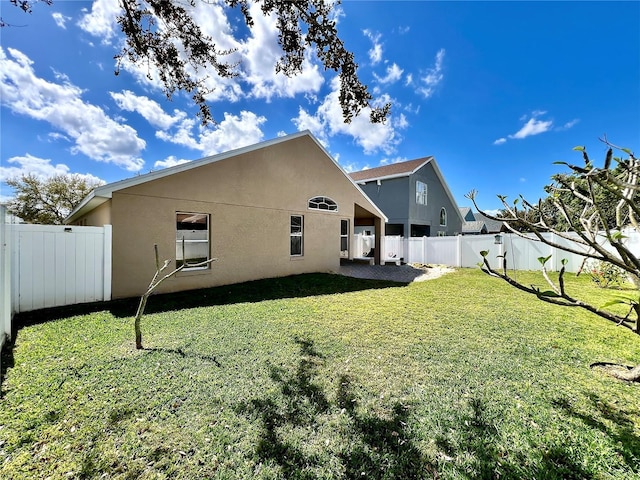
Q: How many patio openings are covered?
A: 1